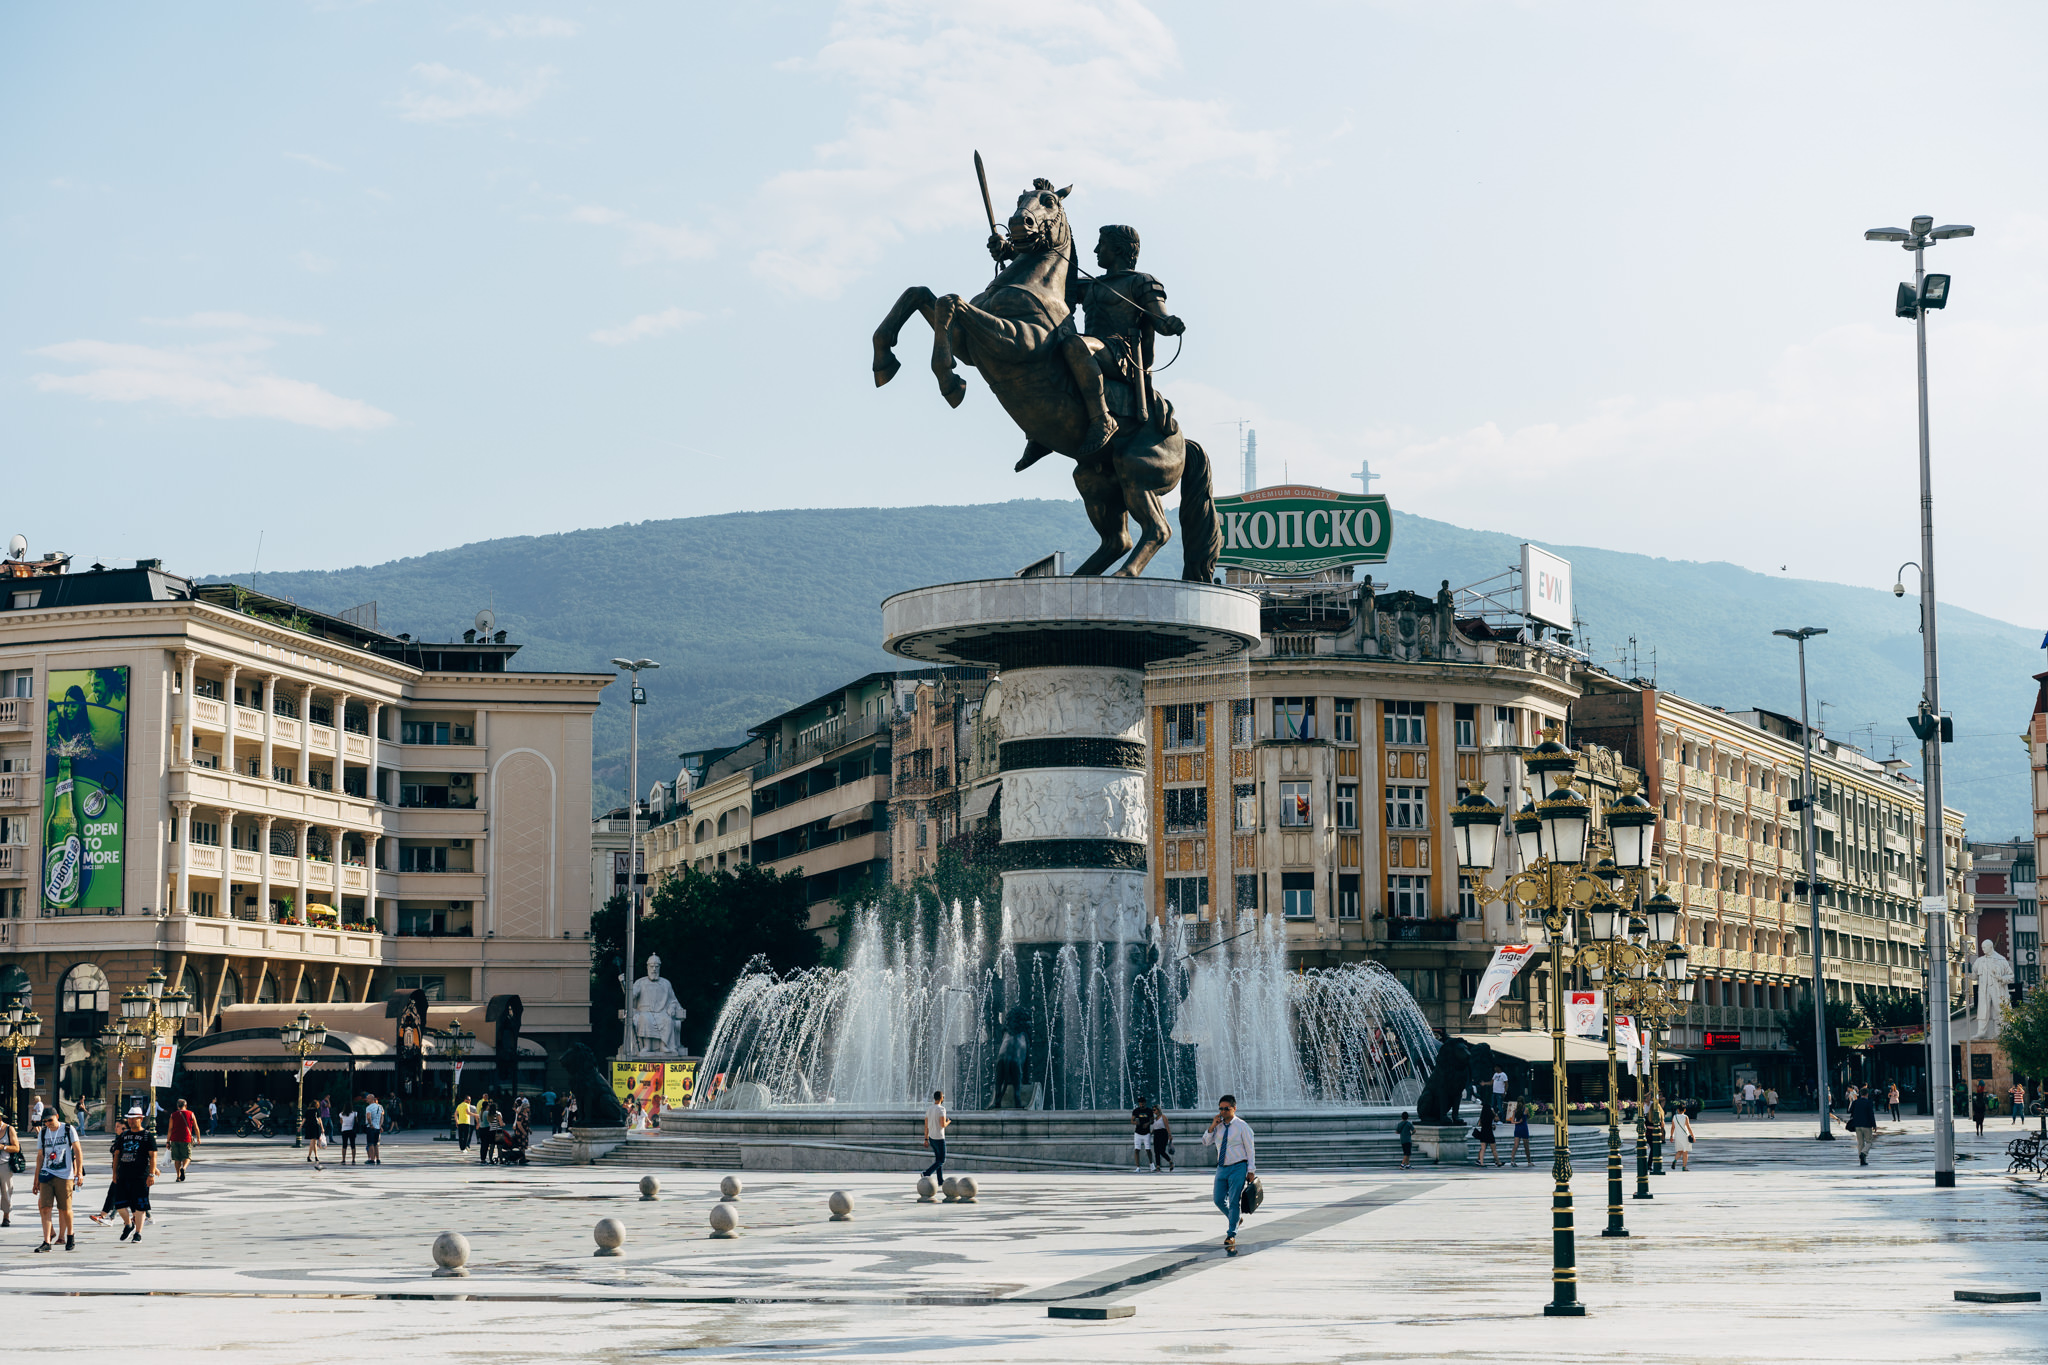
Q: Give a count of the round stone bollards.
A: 9